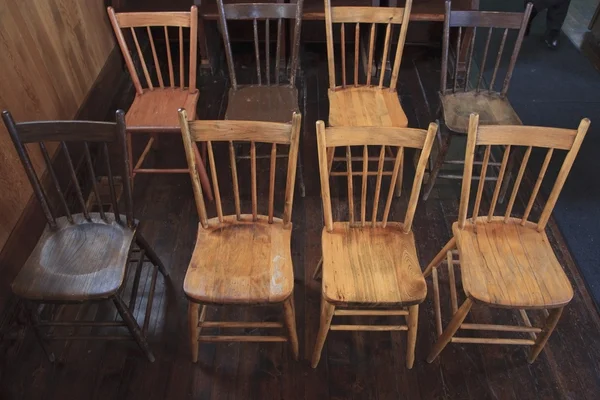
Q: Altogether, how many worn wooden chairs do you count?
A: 8